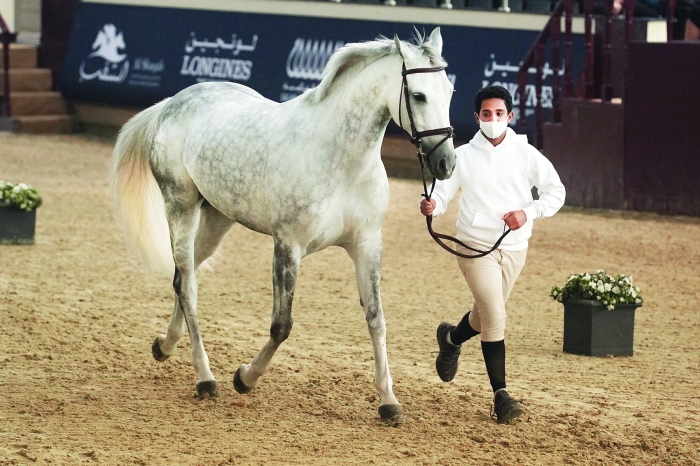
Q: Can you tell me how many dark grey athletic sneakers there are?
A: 2